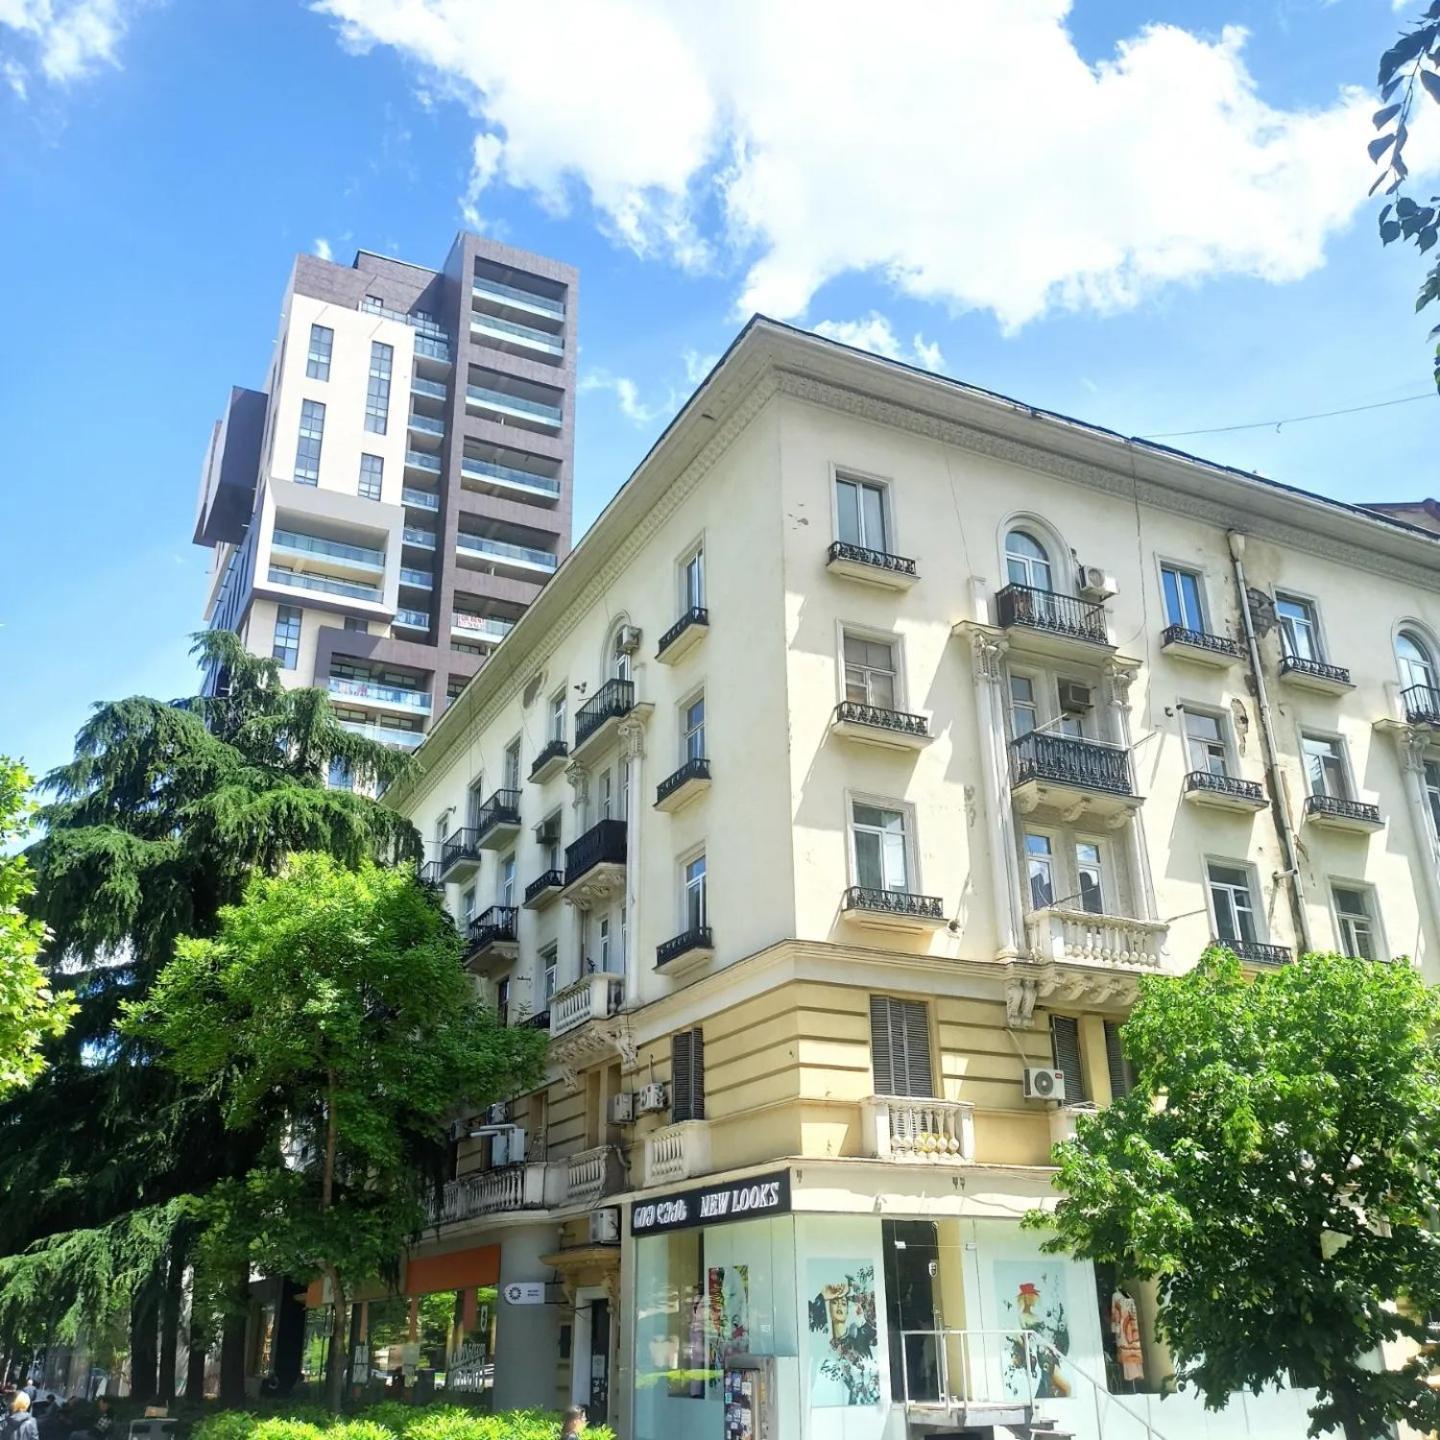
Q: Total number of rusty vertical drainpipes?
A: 1